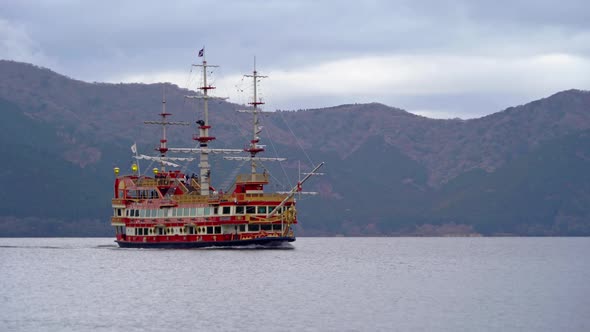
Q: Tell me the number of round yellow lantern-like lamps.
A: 3